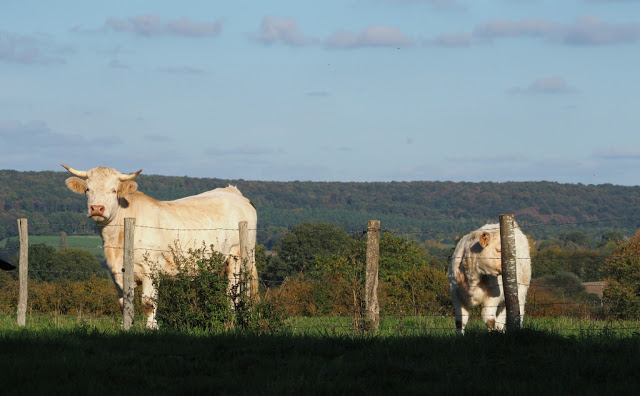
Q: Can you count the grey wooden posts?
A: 5